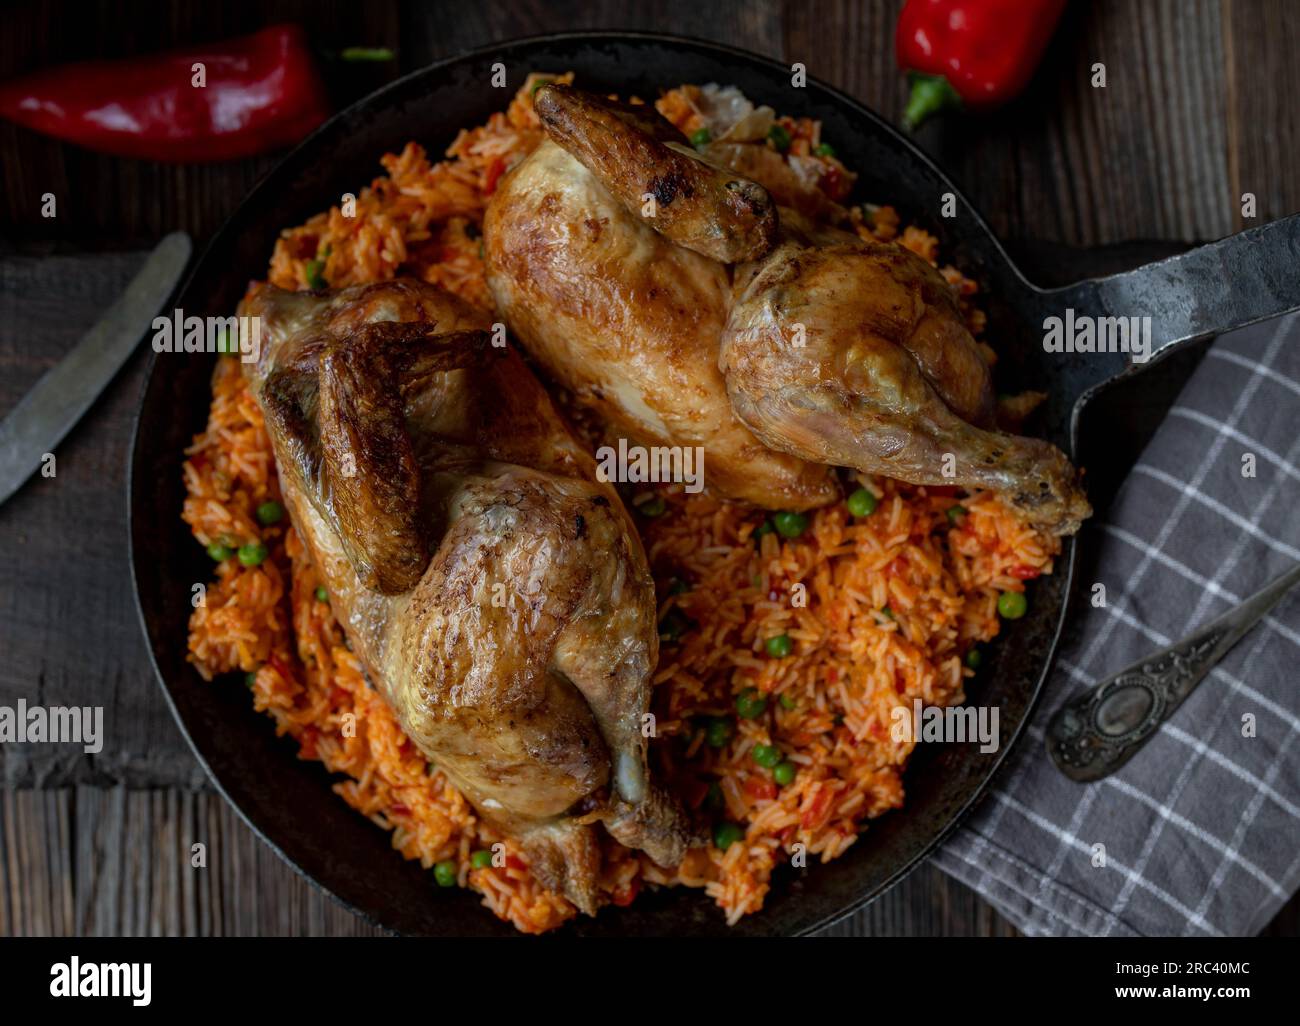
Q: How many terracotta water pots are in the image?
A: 0